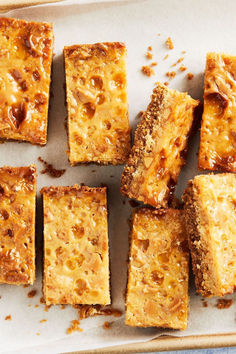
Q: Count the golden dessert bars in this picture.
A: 8